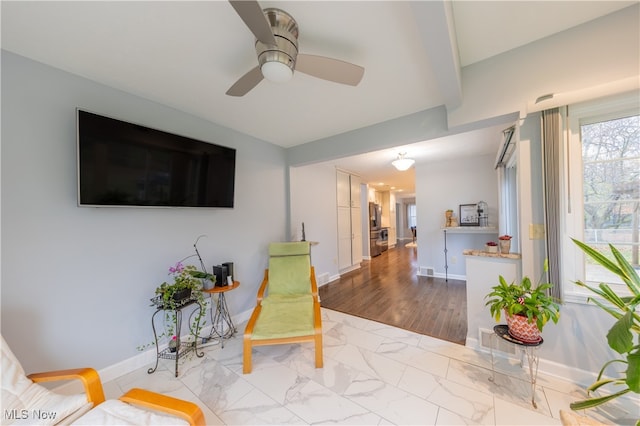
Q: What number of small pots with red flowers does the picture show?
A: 2